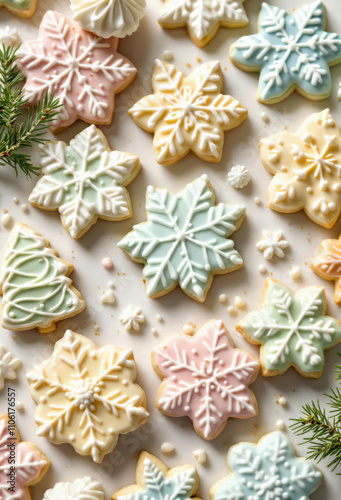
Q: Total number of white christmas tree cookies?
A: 0